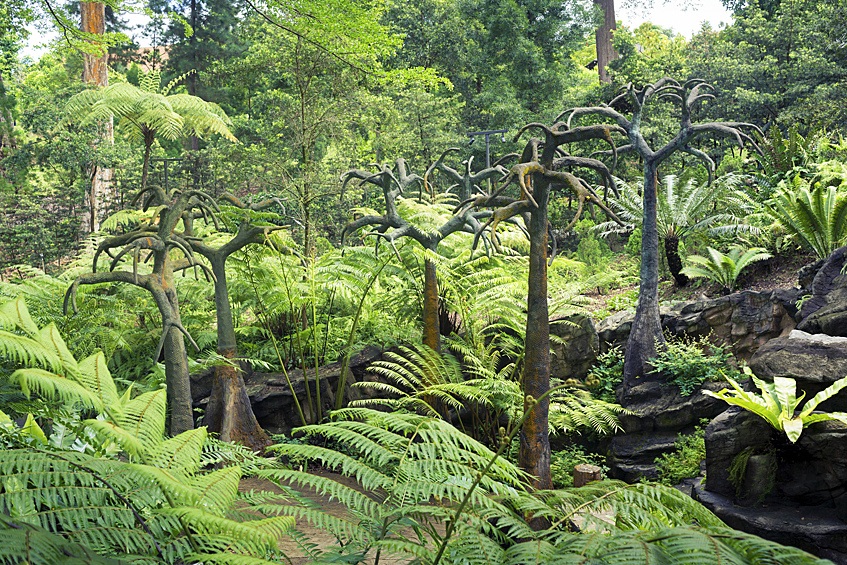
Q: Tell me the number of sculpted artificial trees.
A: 5